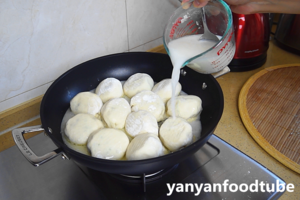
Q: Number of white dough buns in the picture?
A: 12